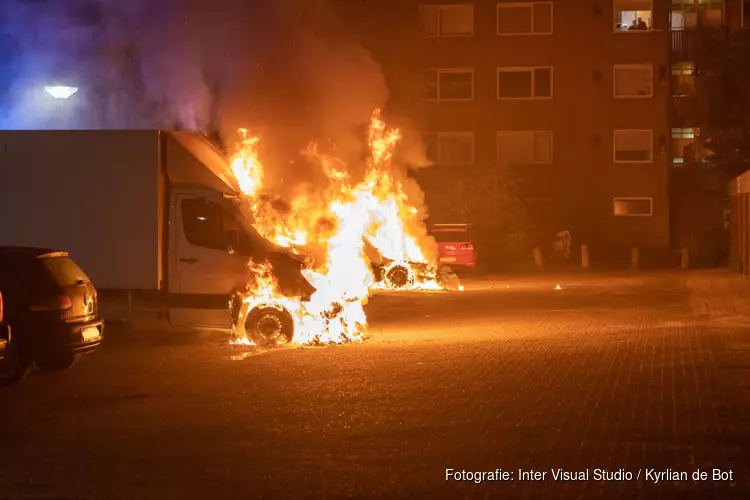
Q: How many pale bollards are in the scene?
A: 4